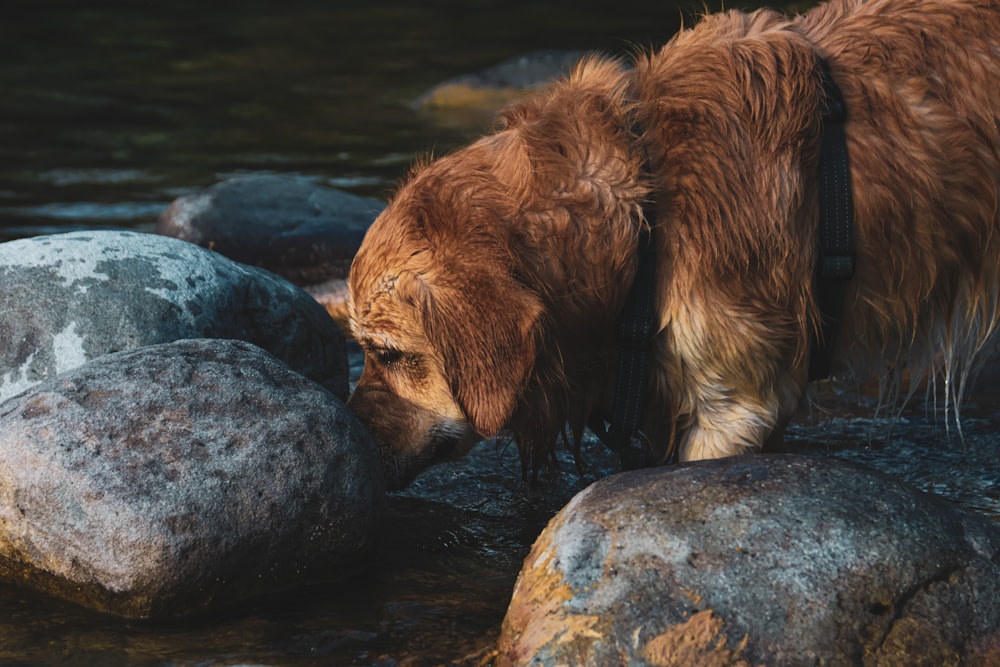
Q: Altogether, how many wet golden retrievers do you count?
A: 1